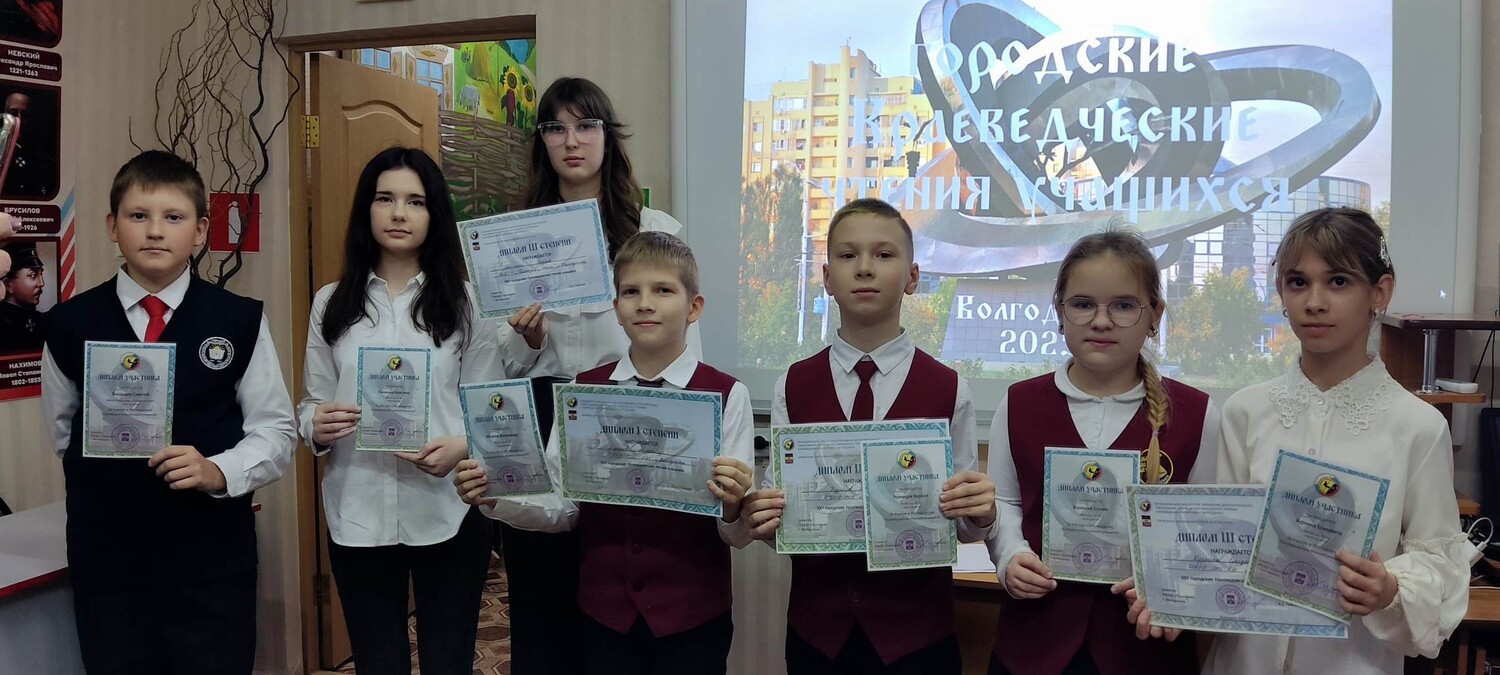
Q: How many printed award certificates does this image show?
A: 10